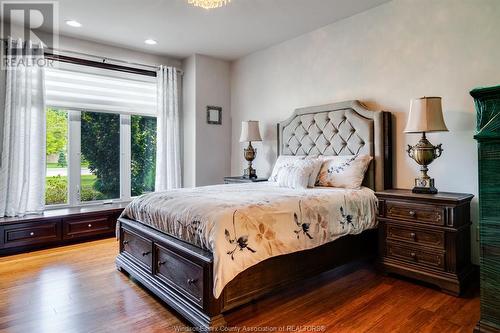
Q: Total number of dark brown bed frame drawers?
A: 2